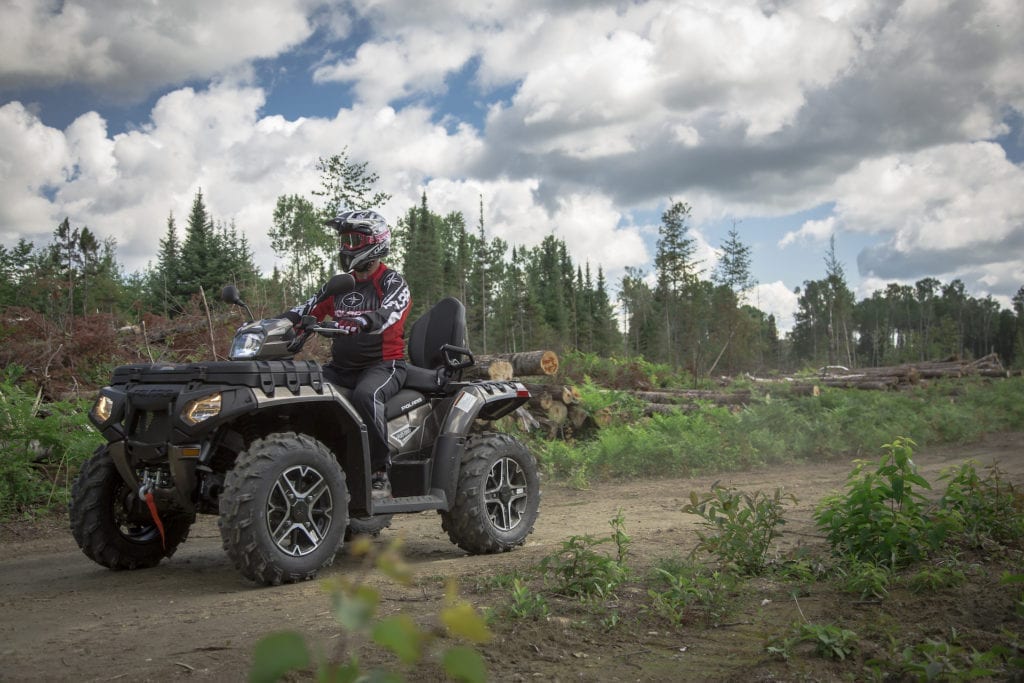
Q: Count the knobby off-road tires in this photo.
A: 4